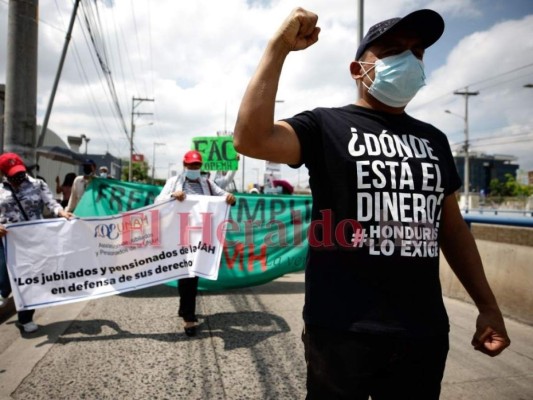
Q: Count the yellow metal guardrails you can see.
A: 0